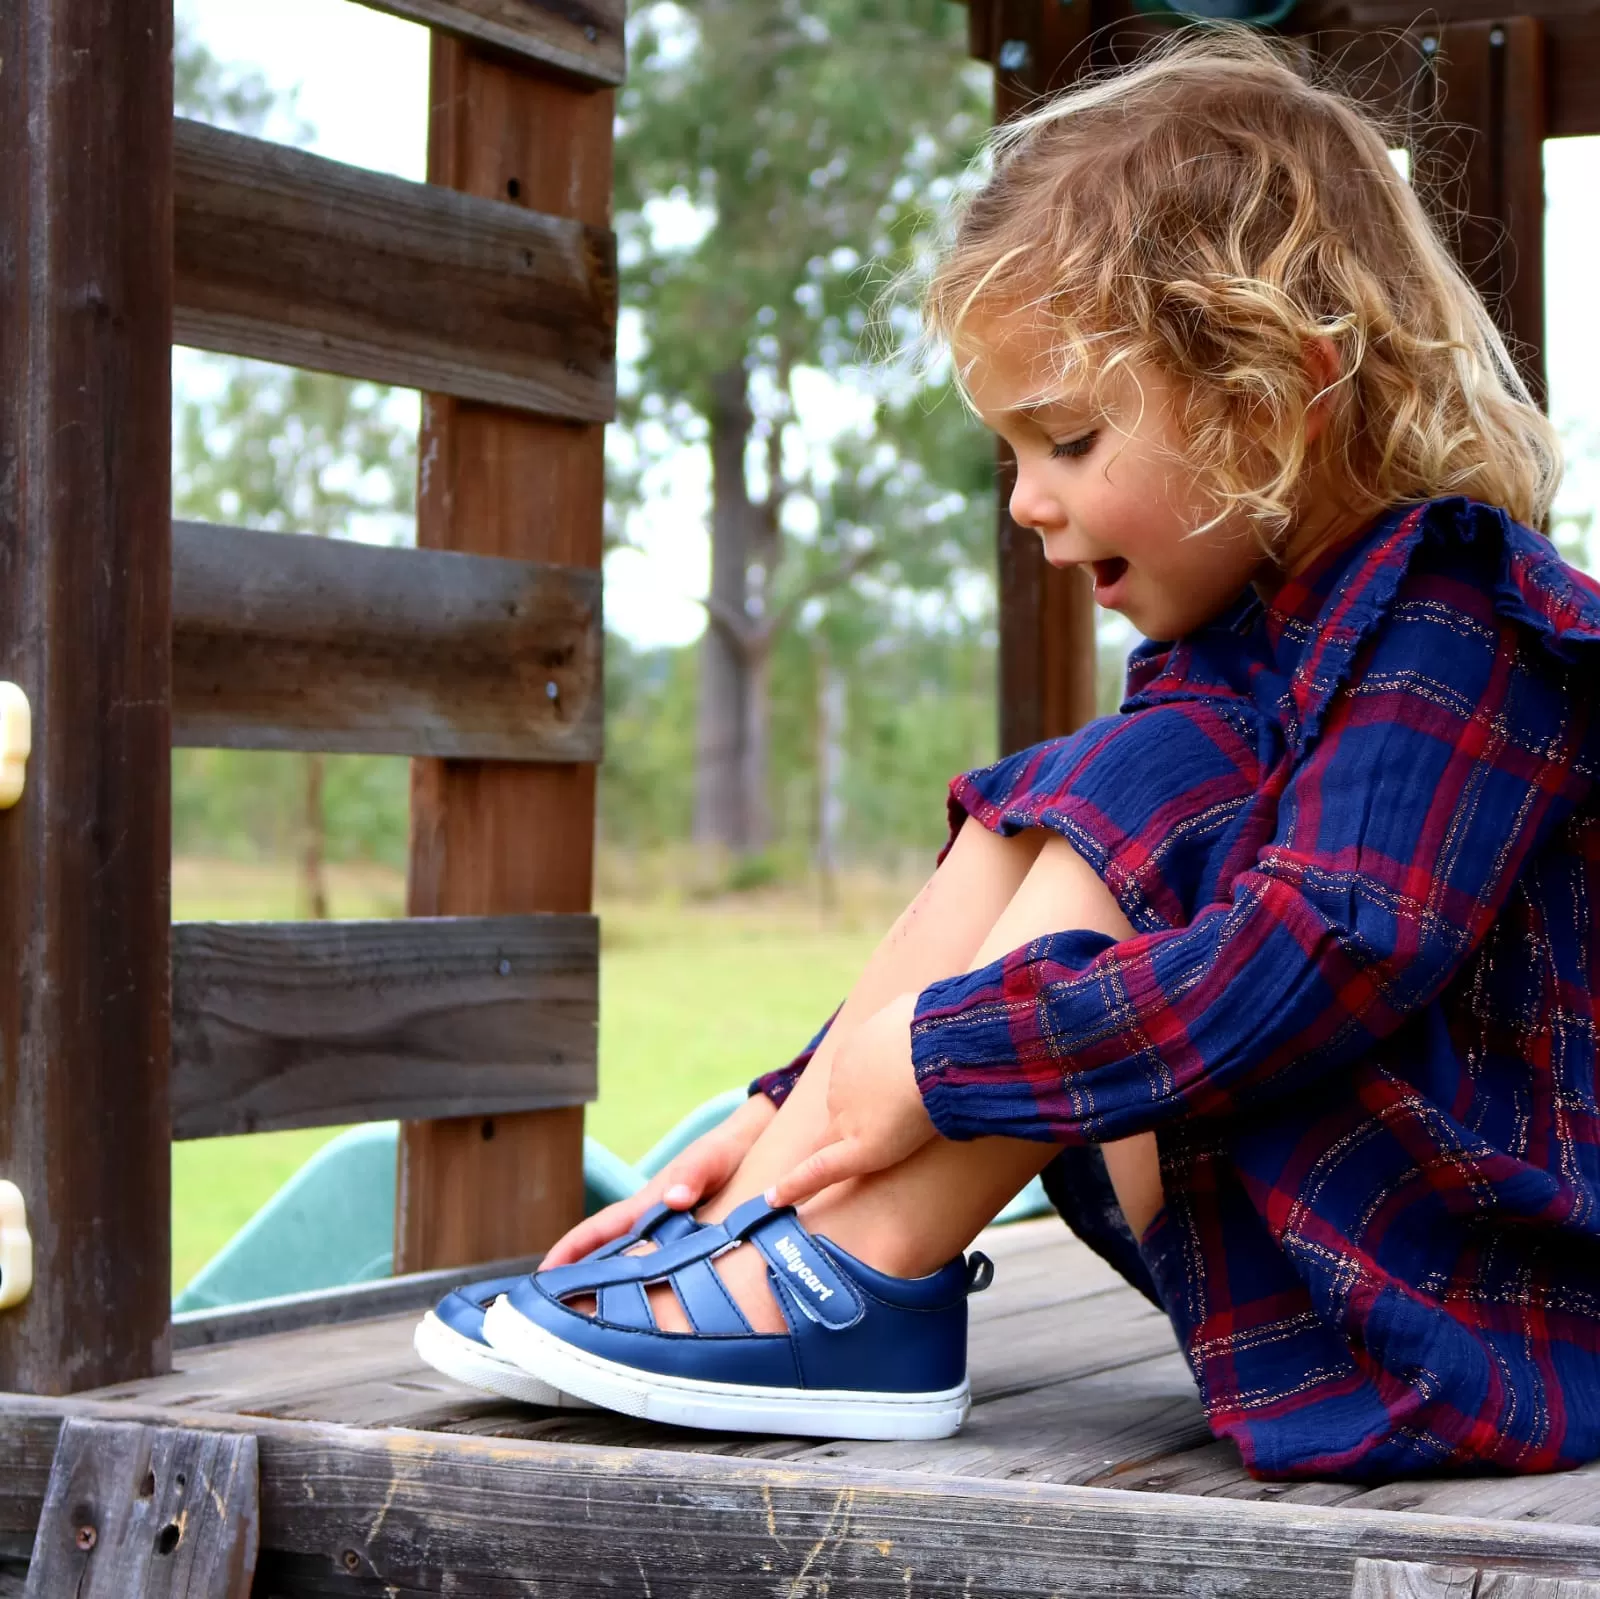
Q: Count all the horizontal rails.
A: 4